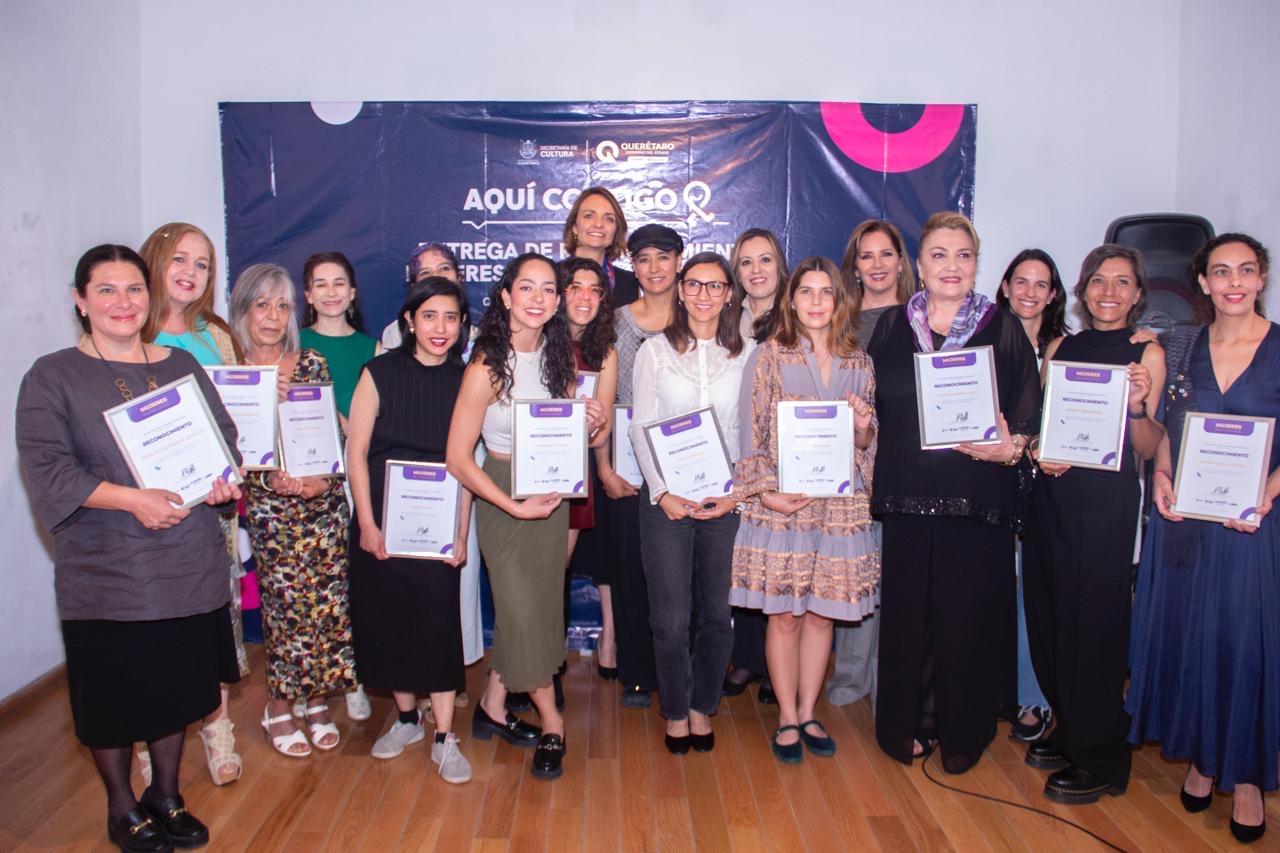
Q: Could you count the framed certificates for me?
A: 12